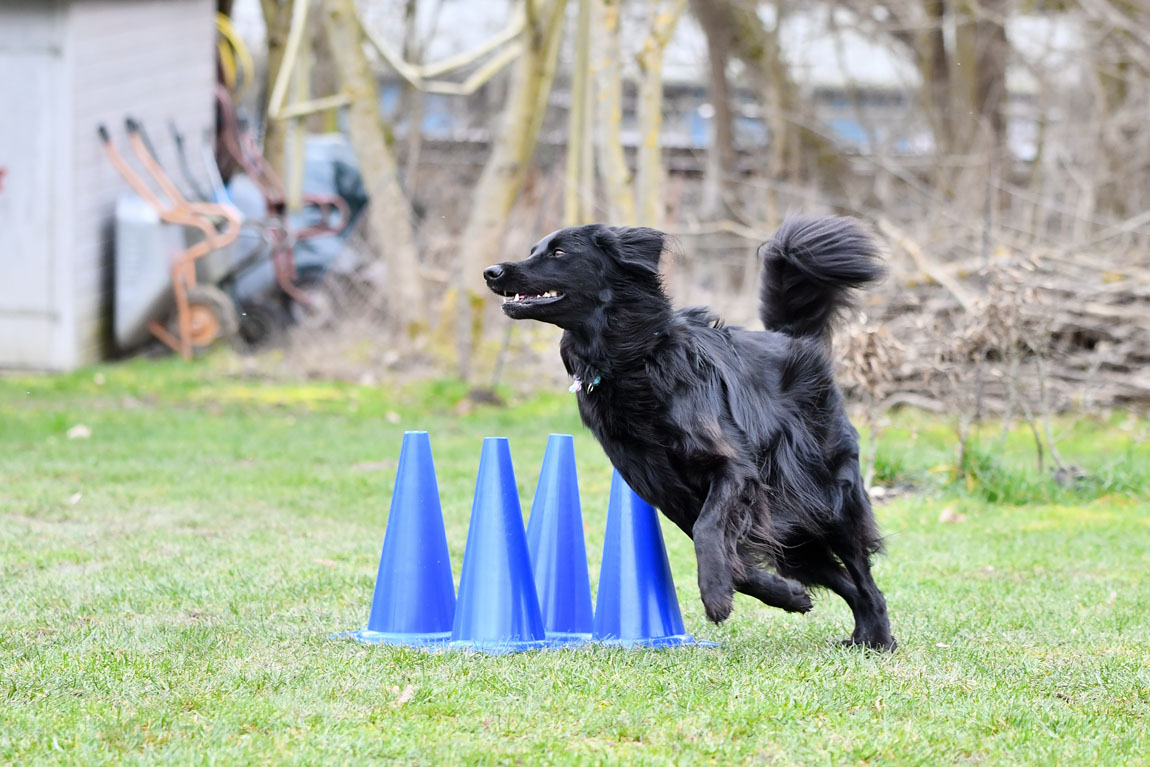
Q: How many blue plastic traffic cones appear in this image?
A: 4